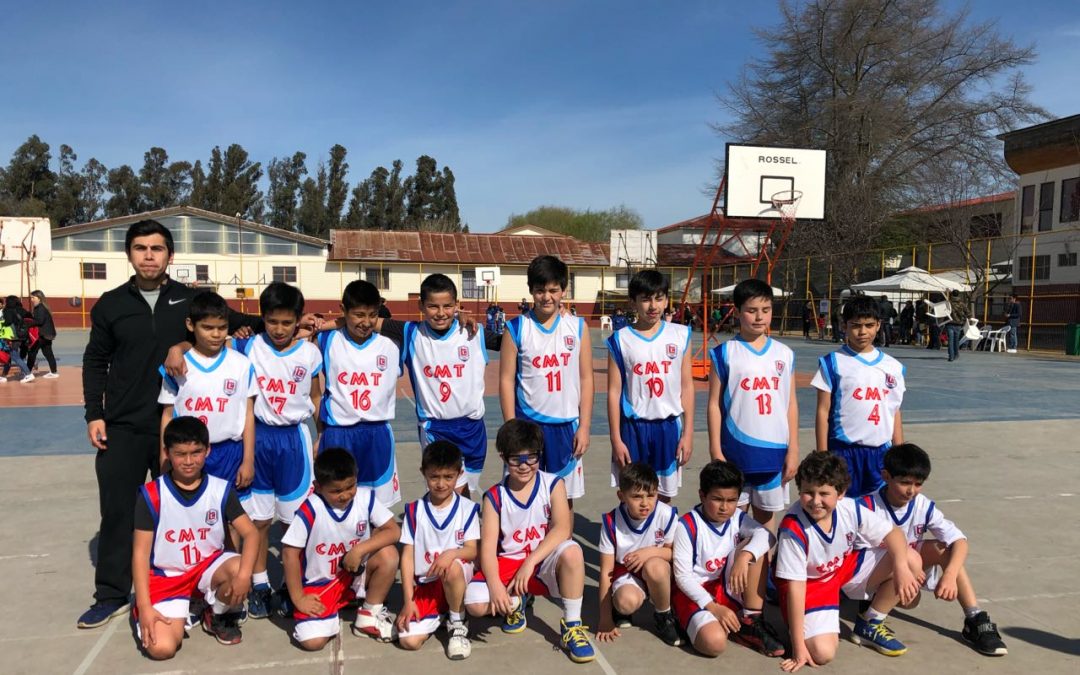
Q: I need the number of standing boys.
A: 8